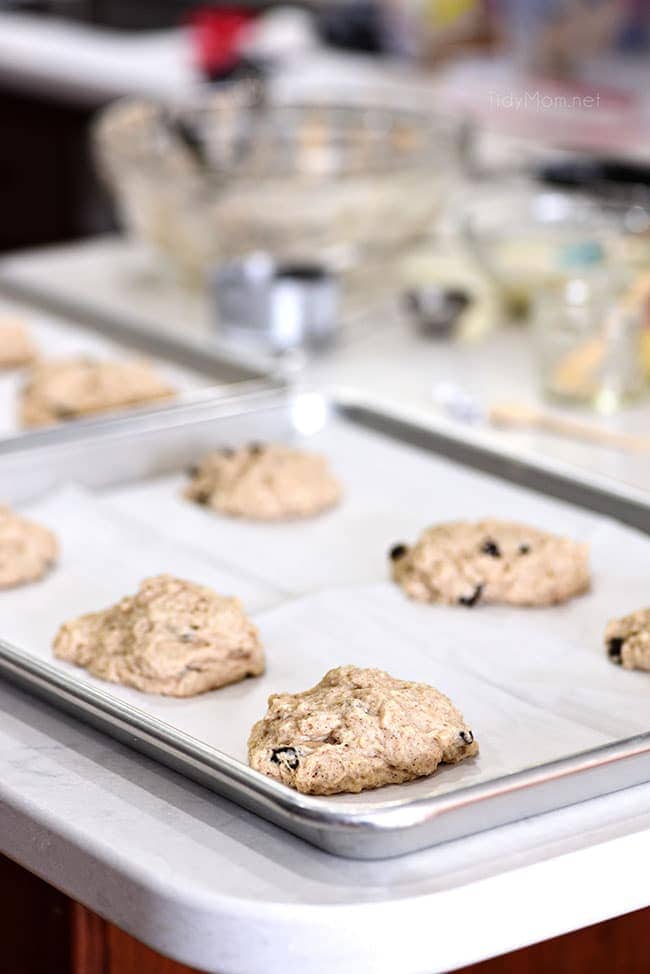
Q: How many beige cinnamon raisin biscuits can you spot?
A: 8